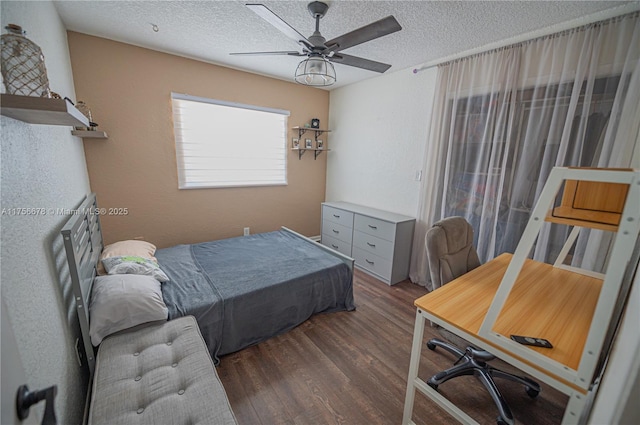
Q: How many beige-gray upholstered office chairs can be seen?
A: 1